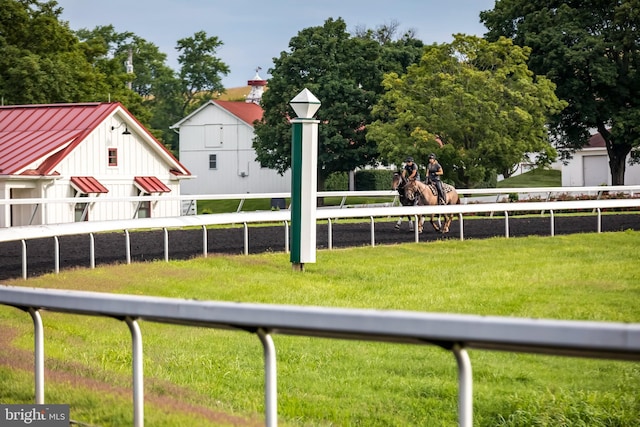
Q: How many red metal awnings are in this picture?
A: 2